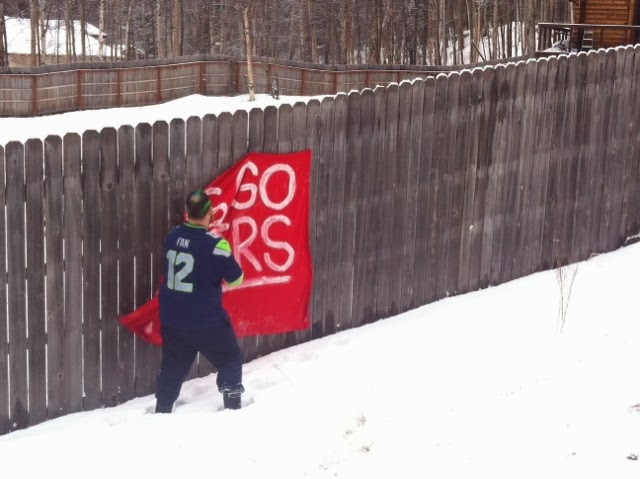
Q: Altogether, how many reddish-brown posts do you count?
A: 11